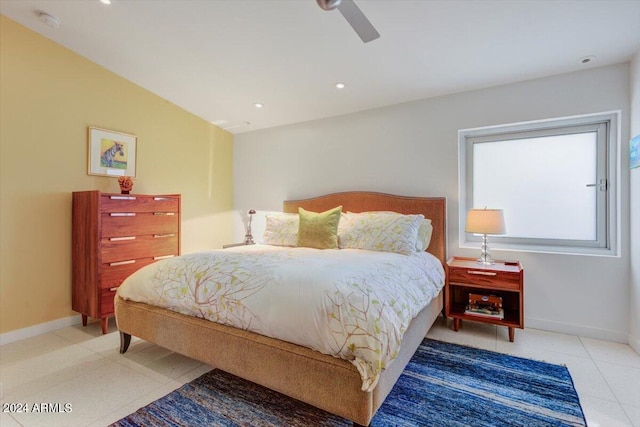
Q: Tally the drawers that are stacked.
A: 5